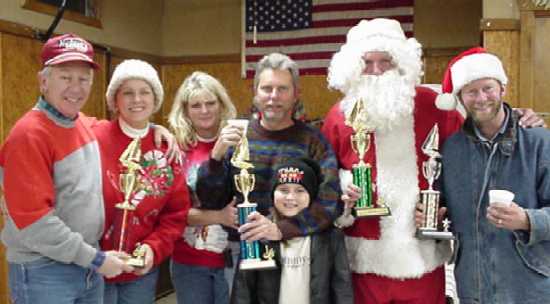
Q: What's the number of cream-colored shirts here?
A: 1